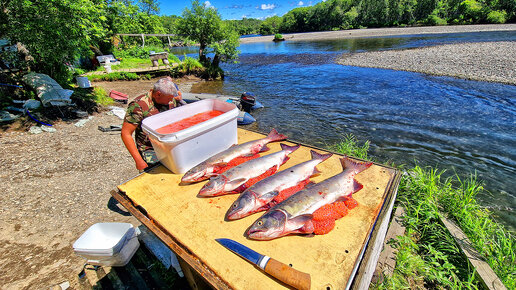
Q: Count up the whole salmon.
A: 4